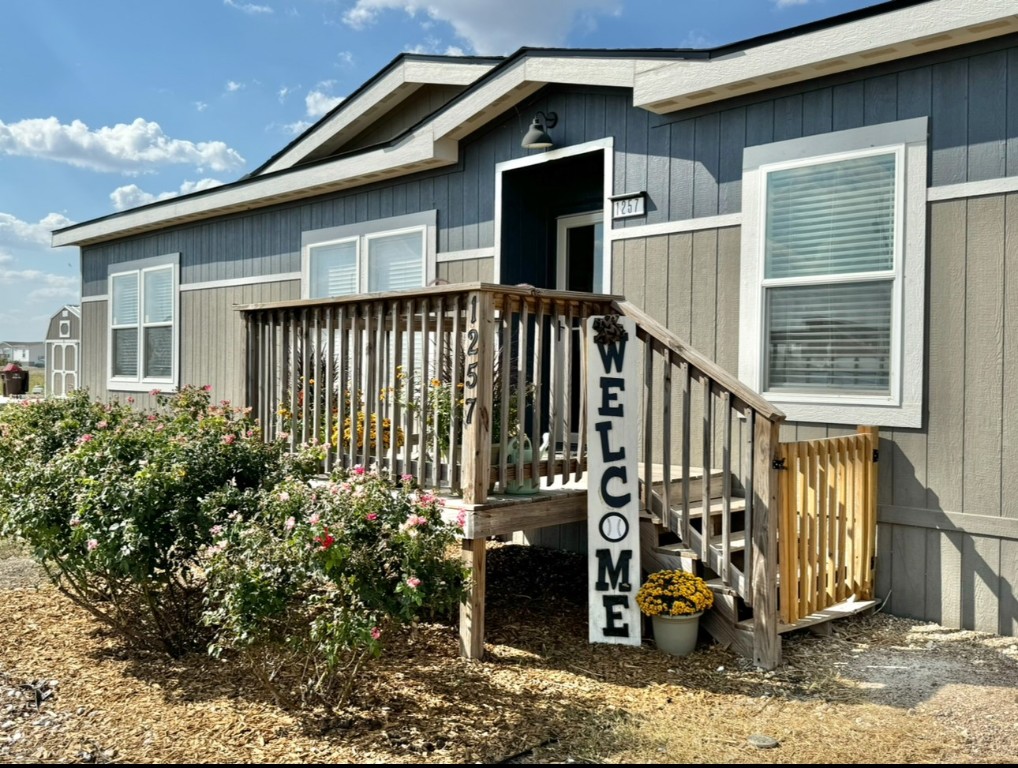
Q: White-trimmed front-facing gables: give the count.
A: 2